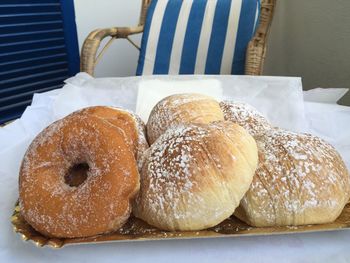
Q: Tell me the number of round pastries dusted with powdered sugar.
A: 4